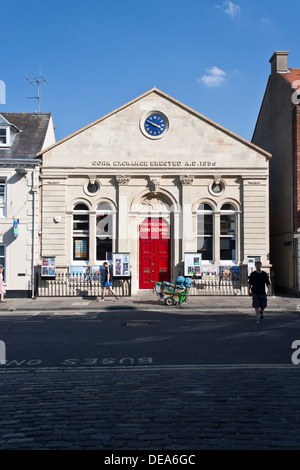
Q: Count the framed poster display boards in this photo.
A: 4